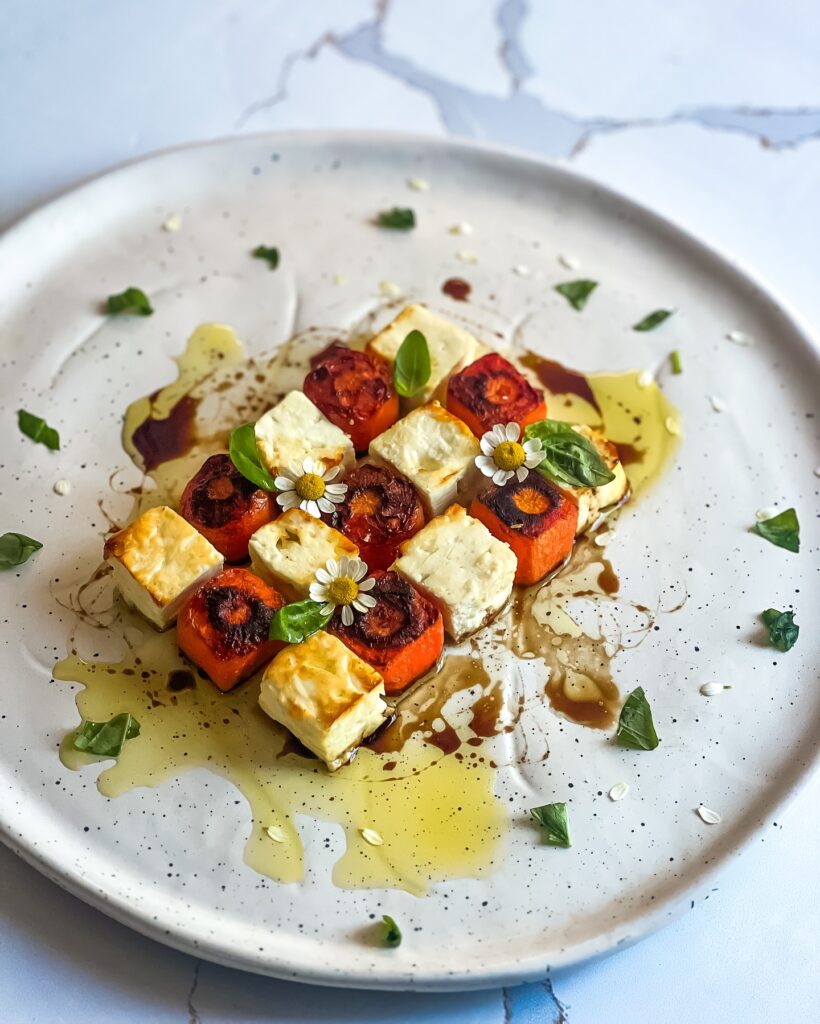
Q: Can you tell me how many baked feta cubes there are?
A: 8